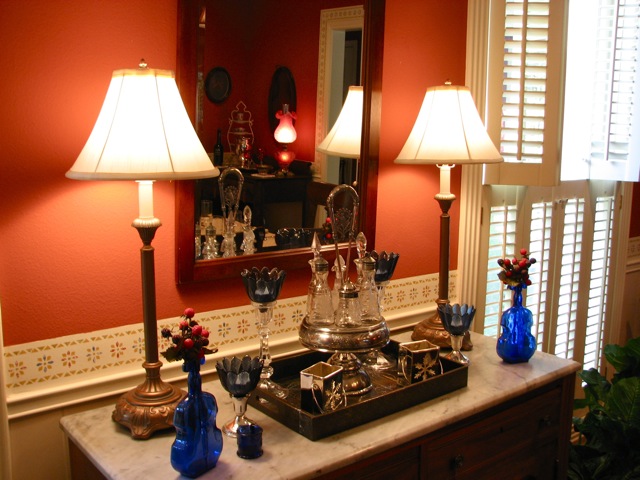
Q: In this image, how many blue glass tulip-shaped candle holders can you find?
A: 4